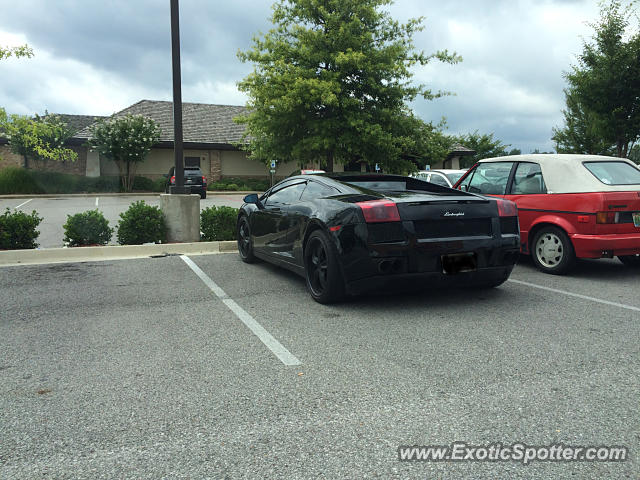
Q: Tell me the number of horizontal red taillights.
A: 2